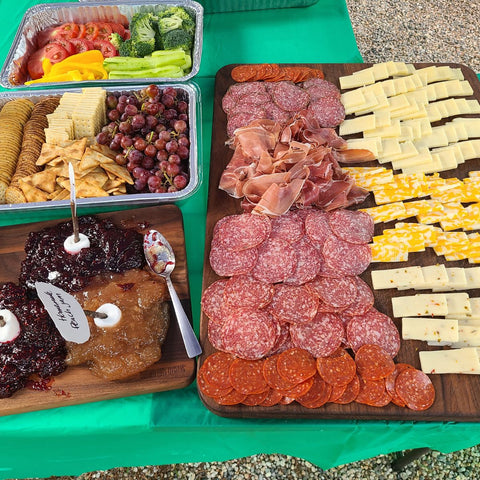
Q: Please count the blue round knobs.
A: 0